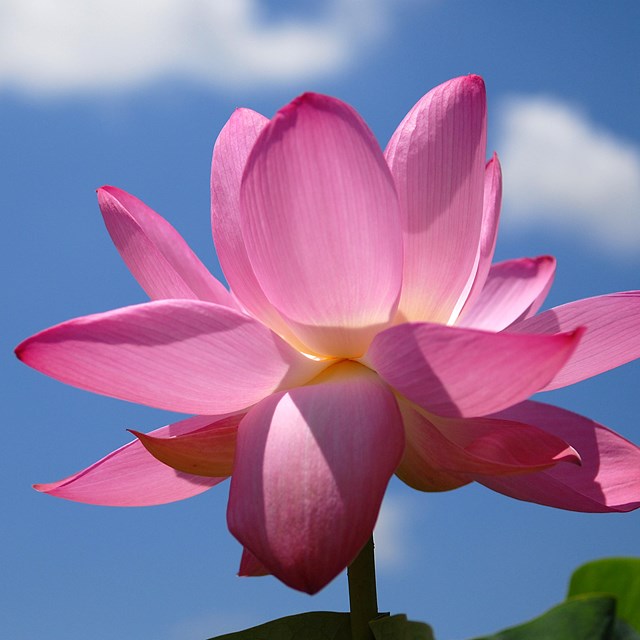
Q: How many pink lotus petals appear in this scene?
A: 15